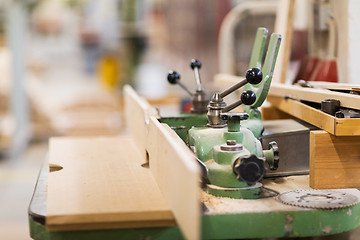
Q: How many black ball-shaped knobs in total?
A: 4